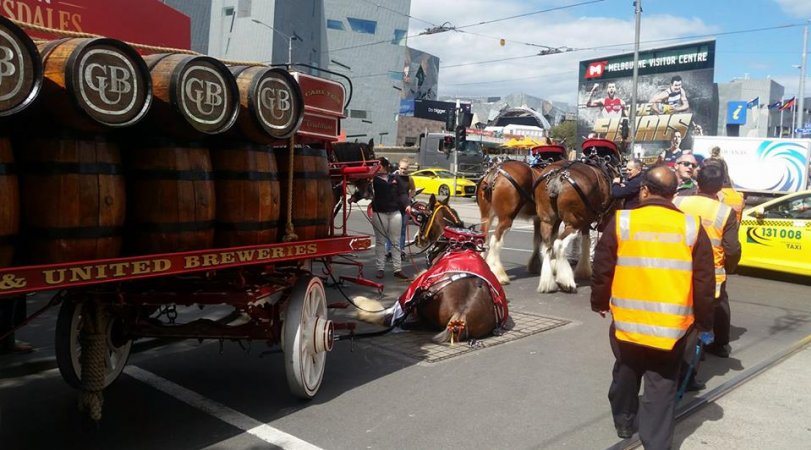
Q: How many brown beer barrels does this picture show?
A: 9